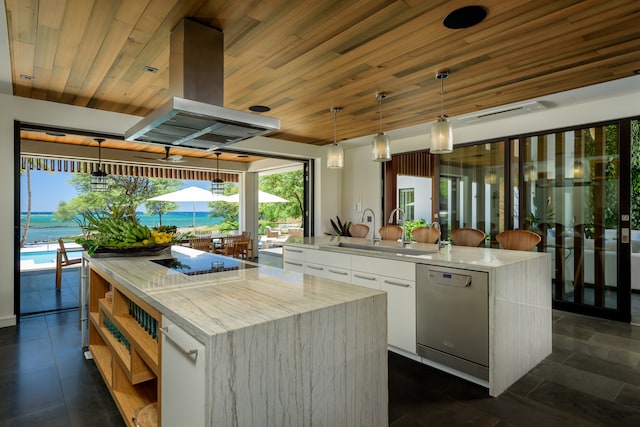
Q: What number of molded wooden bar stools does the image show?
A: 5